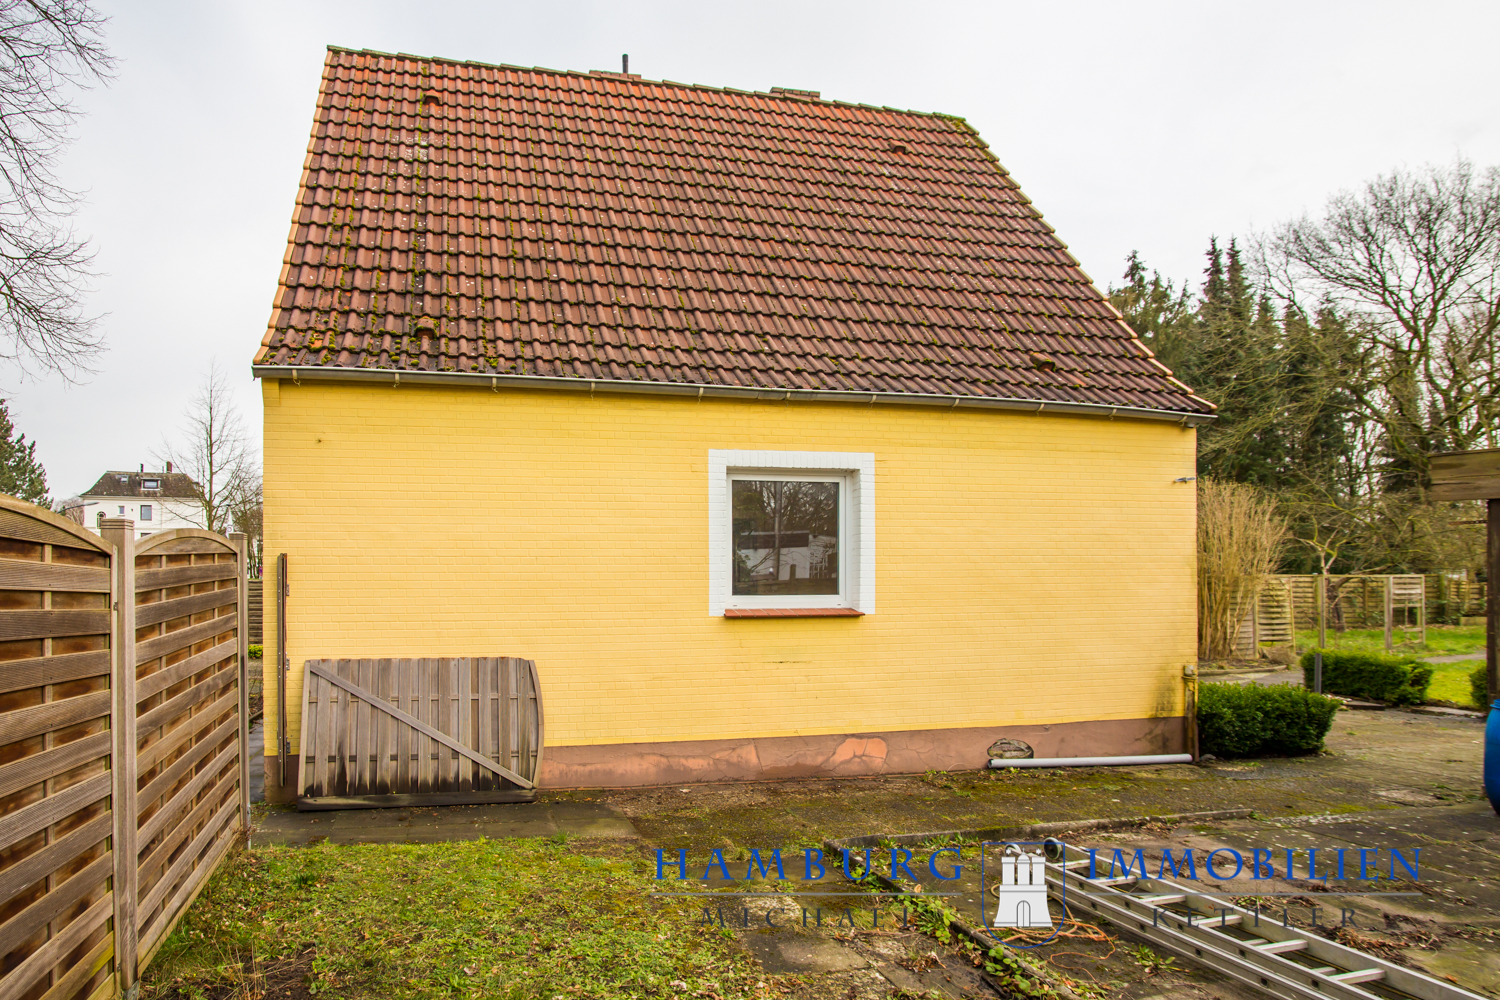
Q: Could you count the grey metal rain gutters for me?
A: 1